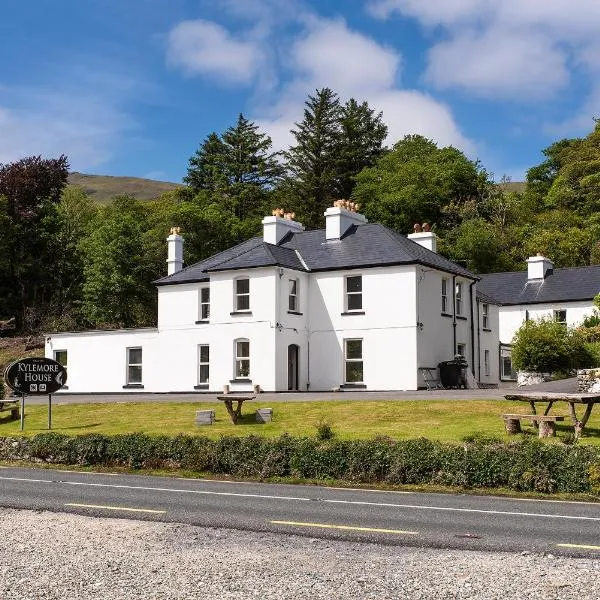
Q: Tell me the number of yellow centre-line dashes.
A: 3